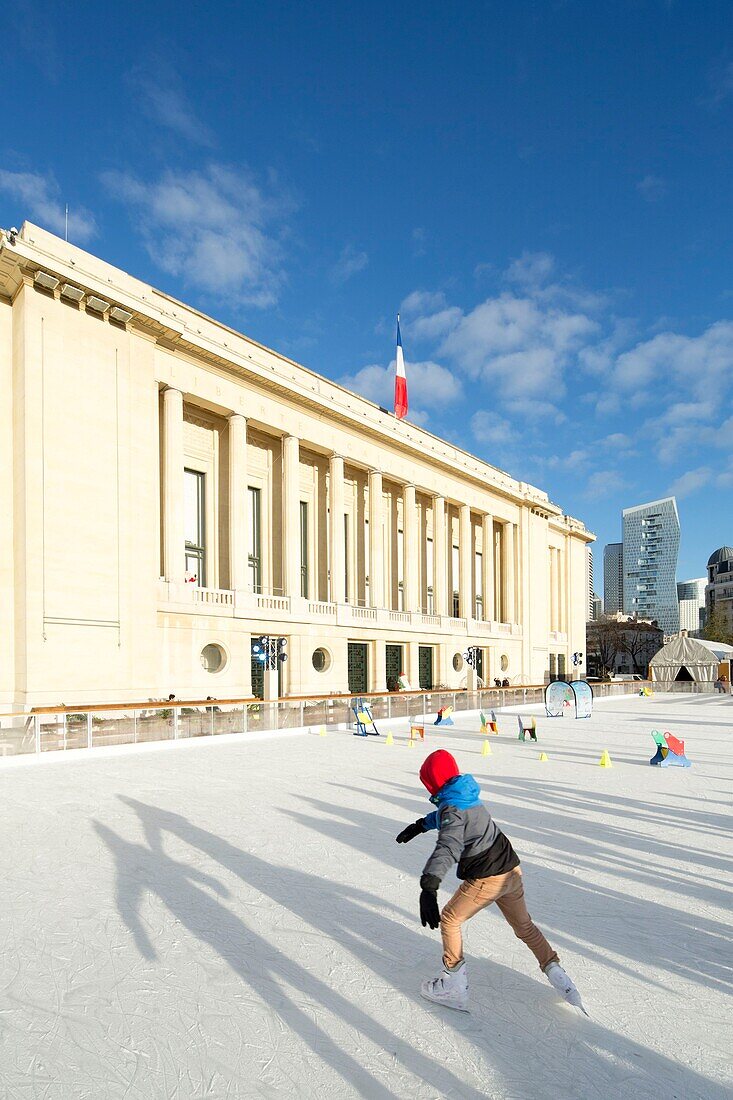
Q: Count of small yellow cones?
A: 6